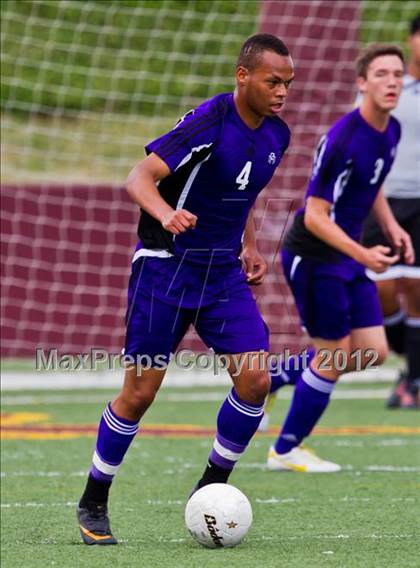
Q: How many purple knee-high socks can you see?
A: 4